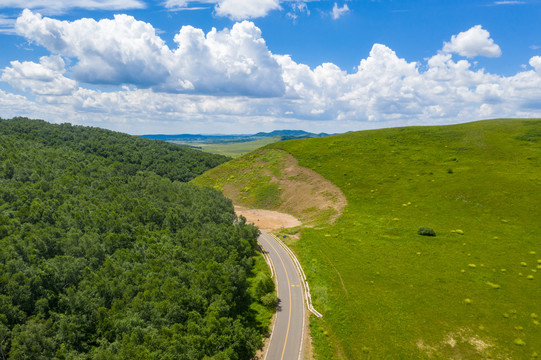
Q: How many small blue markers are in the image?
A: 3